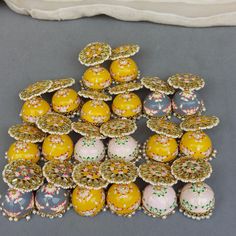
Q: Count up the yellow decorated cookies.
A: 12